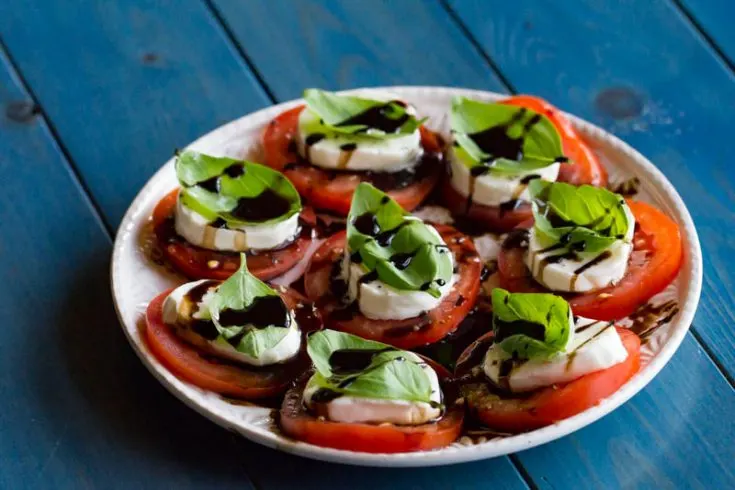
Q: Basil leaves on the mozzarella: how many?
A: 8